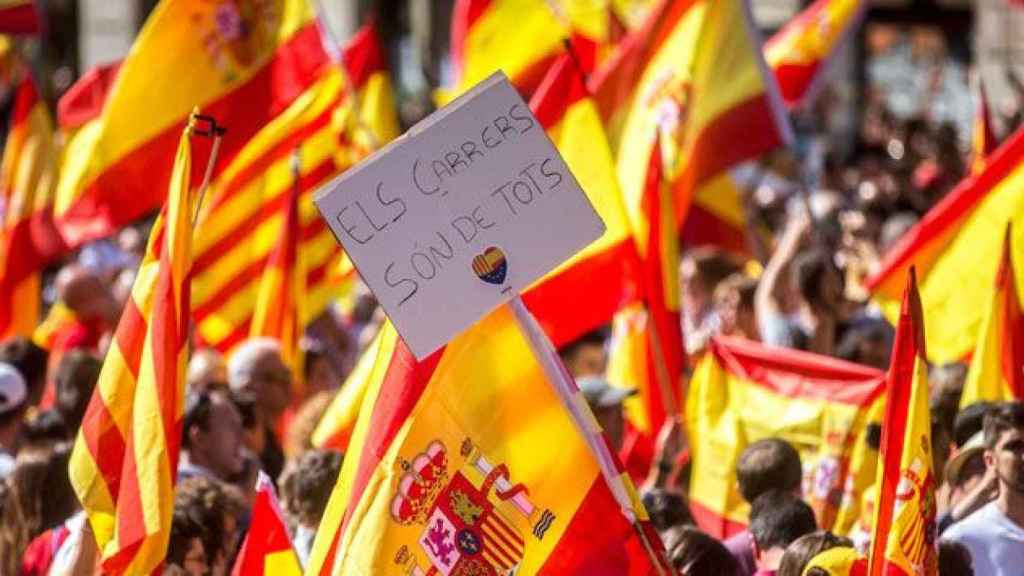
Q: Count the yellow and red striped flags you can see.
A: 2